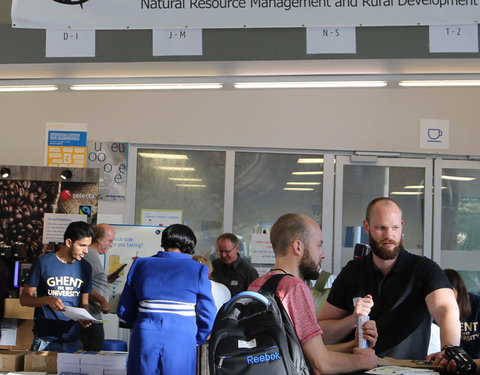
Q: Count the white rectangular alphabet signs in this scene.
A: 4